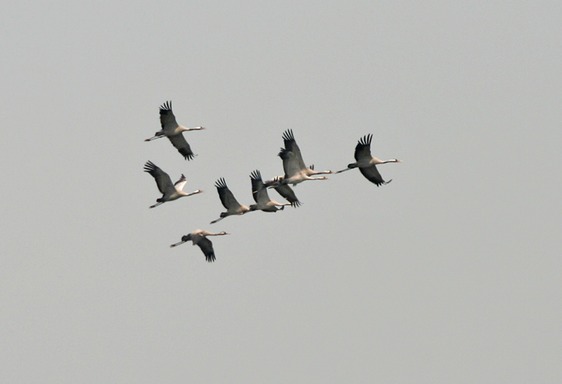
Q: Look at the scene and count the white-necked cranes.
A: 8